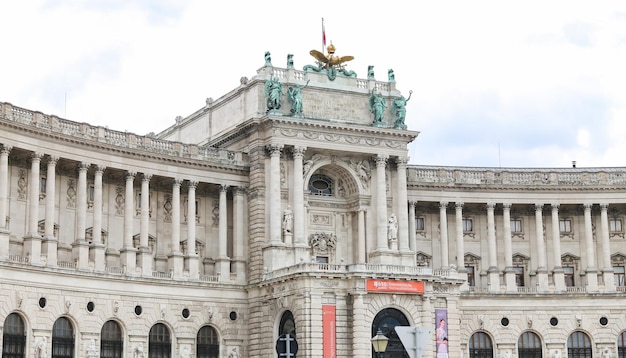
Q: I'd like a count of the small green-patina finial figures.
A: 4